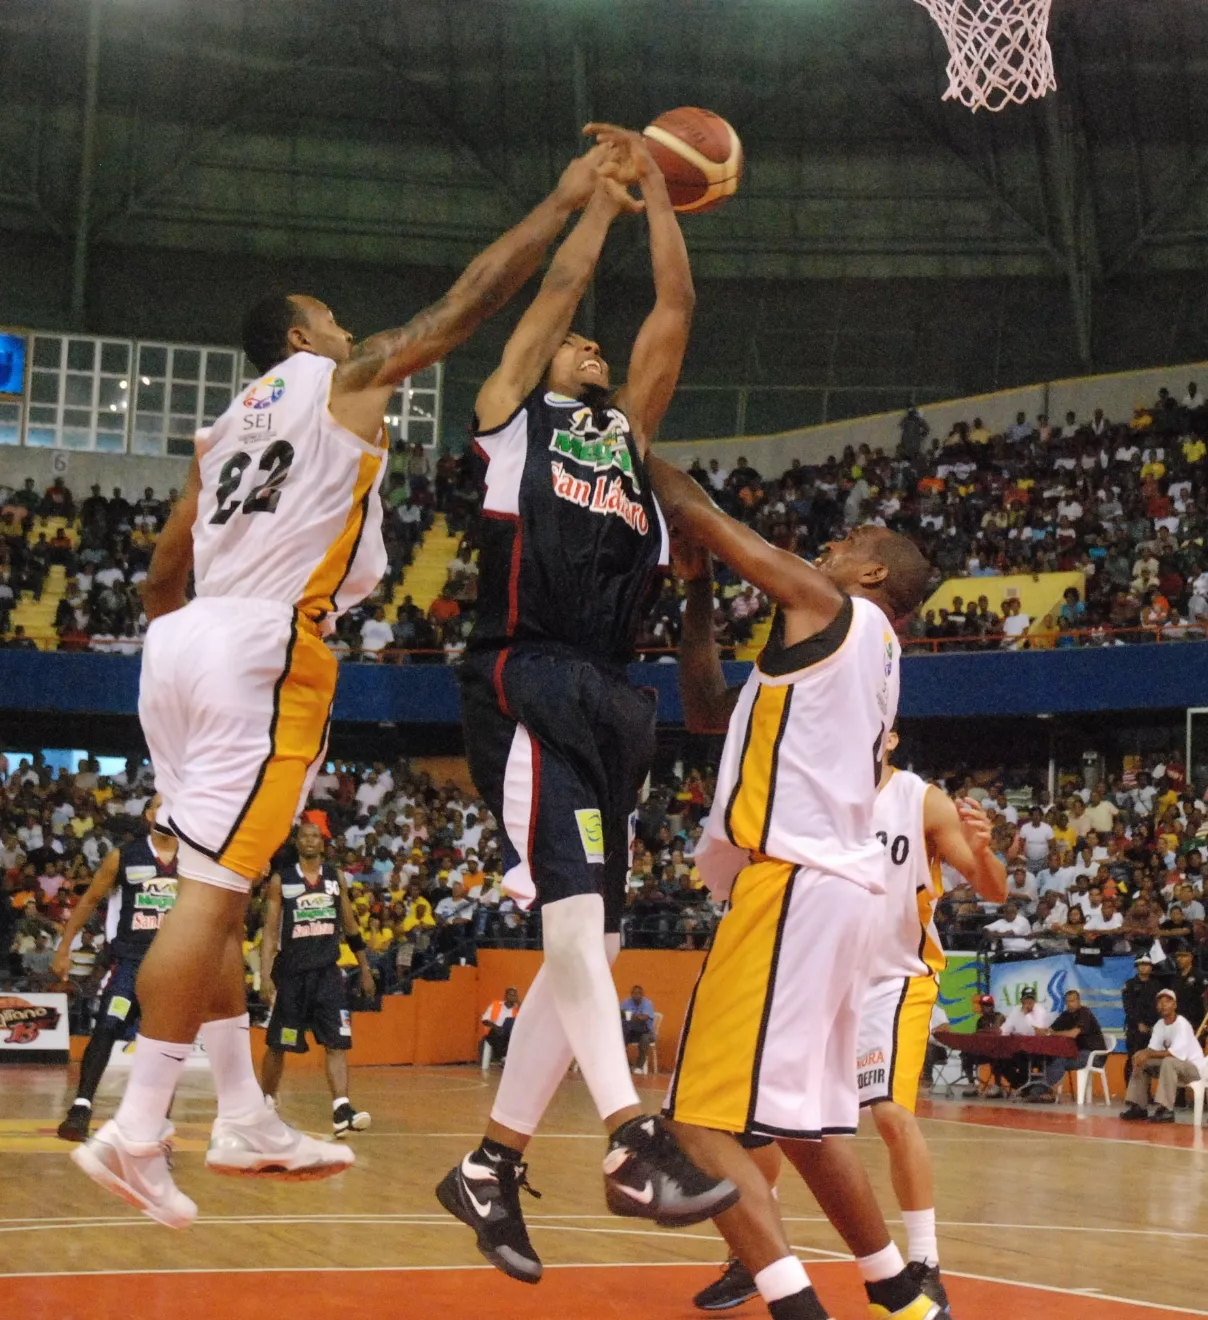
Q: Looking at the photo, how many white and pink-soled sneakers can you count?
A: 2